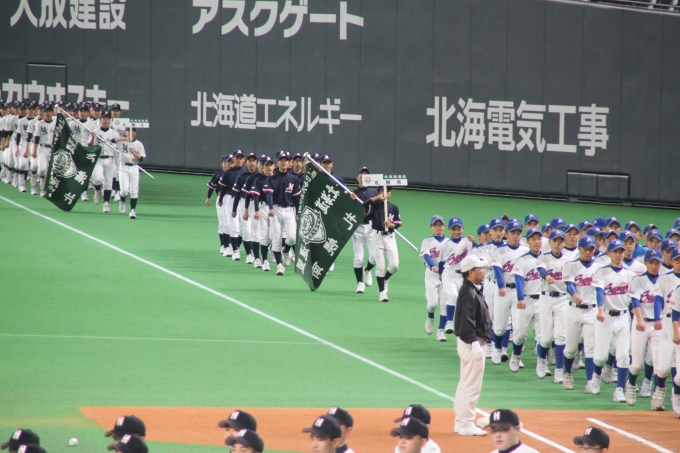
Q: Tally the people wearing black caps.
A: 12